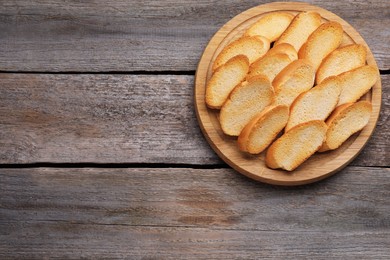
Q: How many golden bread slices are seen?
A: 14